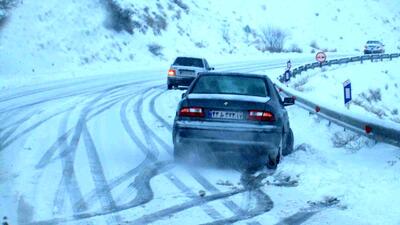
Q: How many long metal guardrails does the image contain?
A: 1